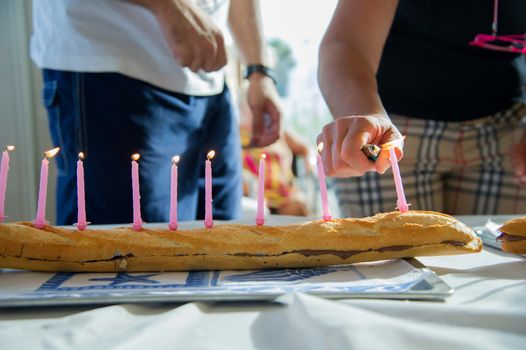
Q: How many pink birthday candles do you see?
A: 9